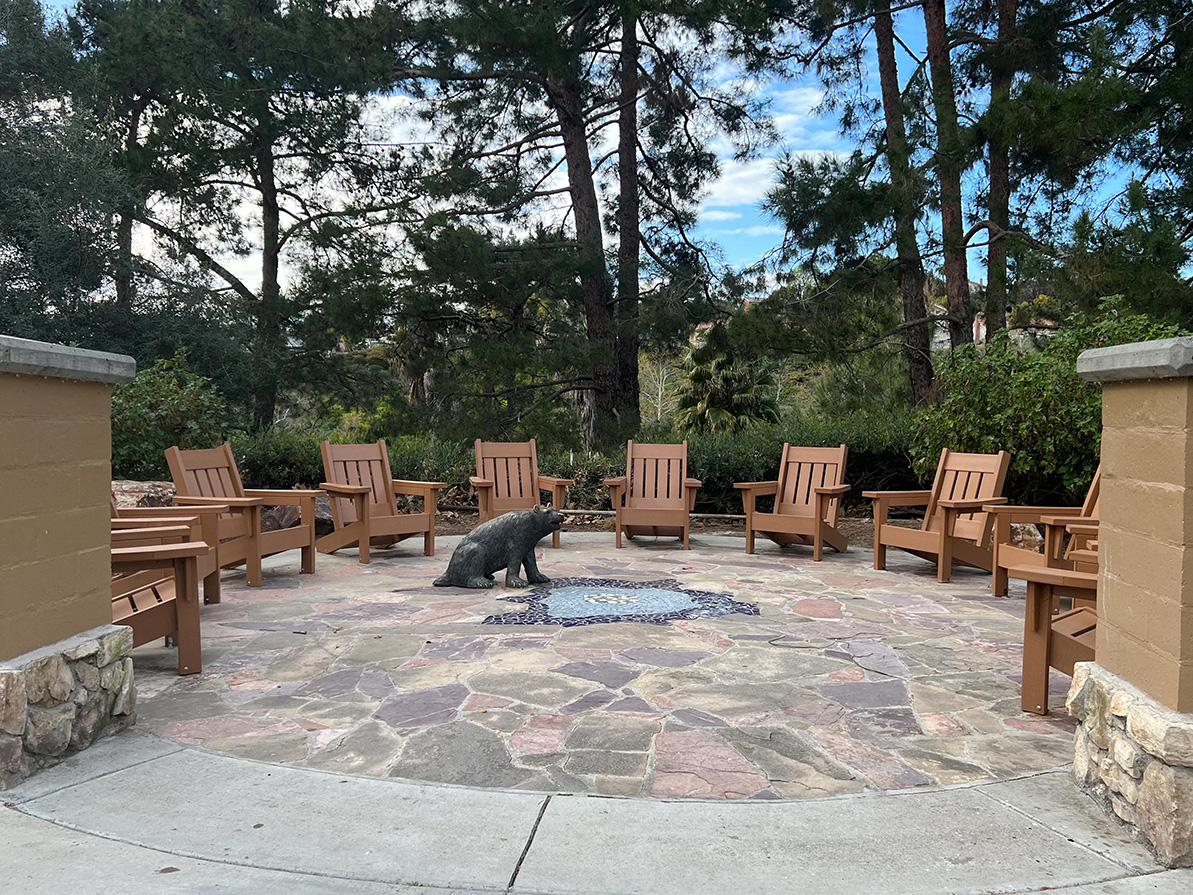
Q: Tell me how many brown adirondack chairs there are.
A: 11